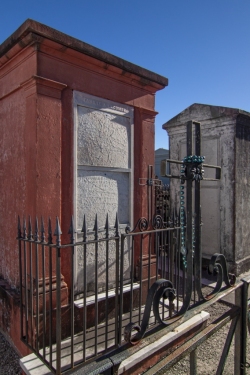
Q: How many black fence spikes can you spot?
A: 12